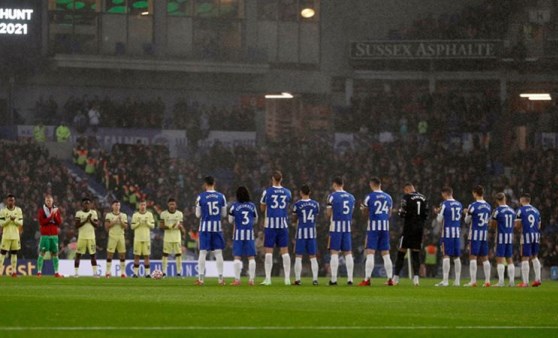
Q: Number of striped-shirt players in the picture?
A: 10